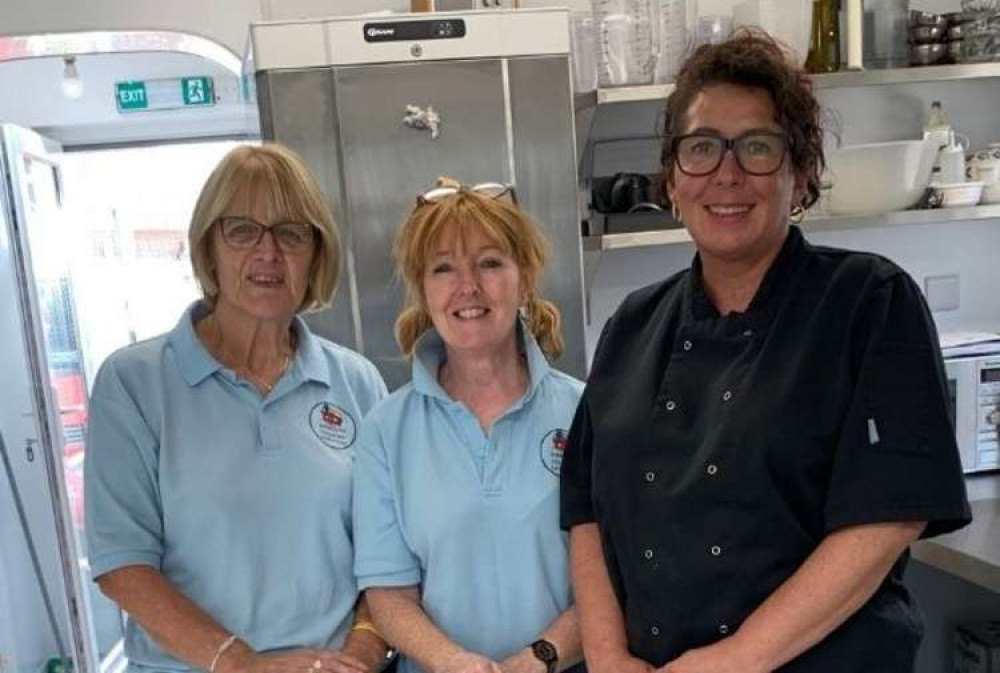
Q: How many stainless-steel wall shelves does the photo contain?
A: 2